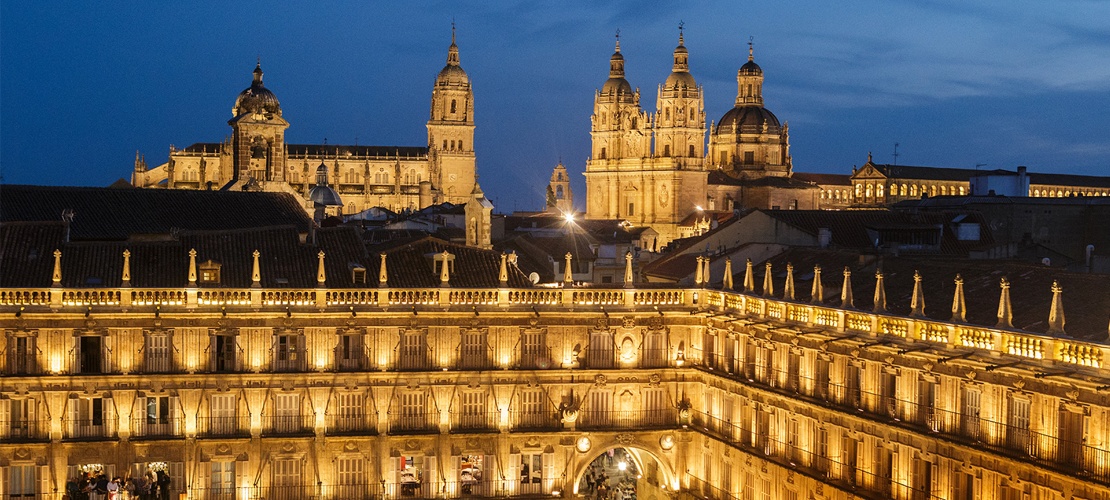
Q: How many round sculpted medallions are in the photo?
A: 2